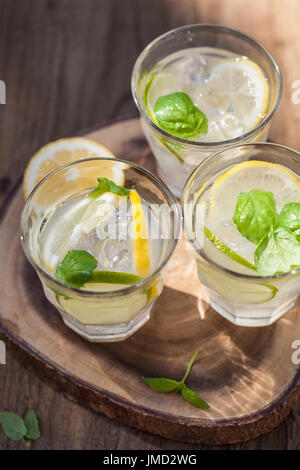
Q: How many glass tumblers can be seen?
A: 3